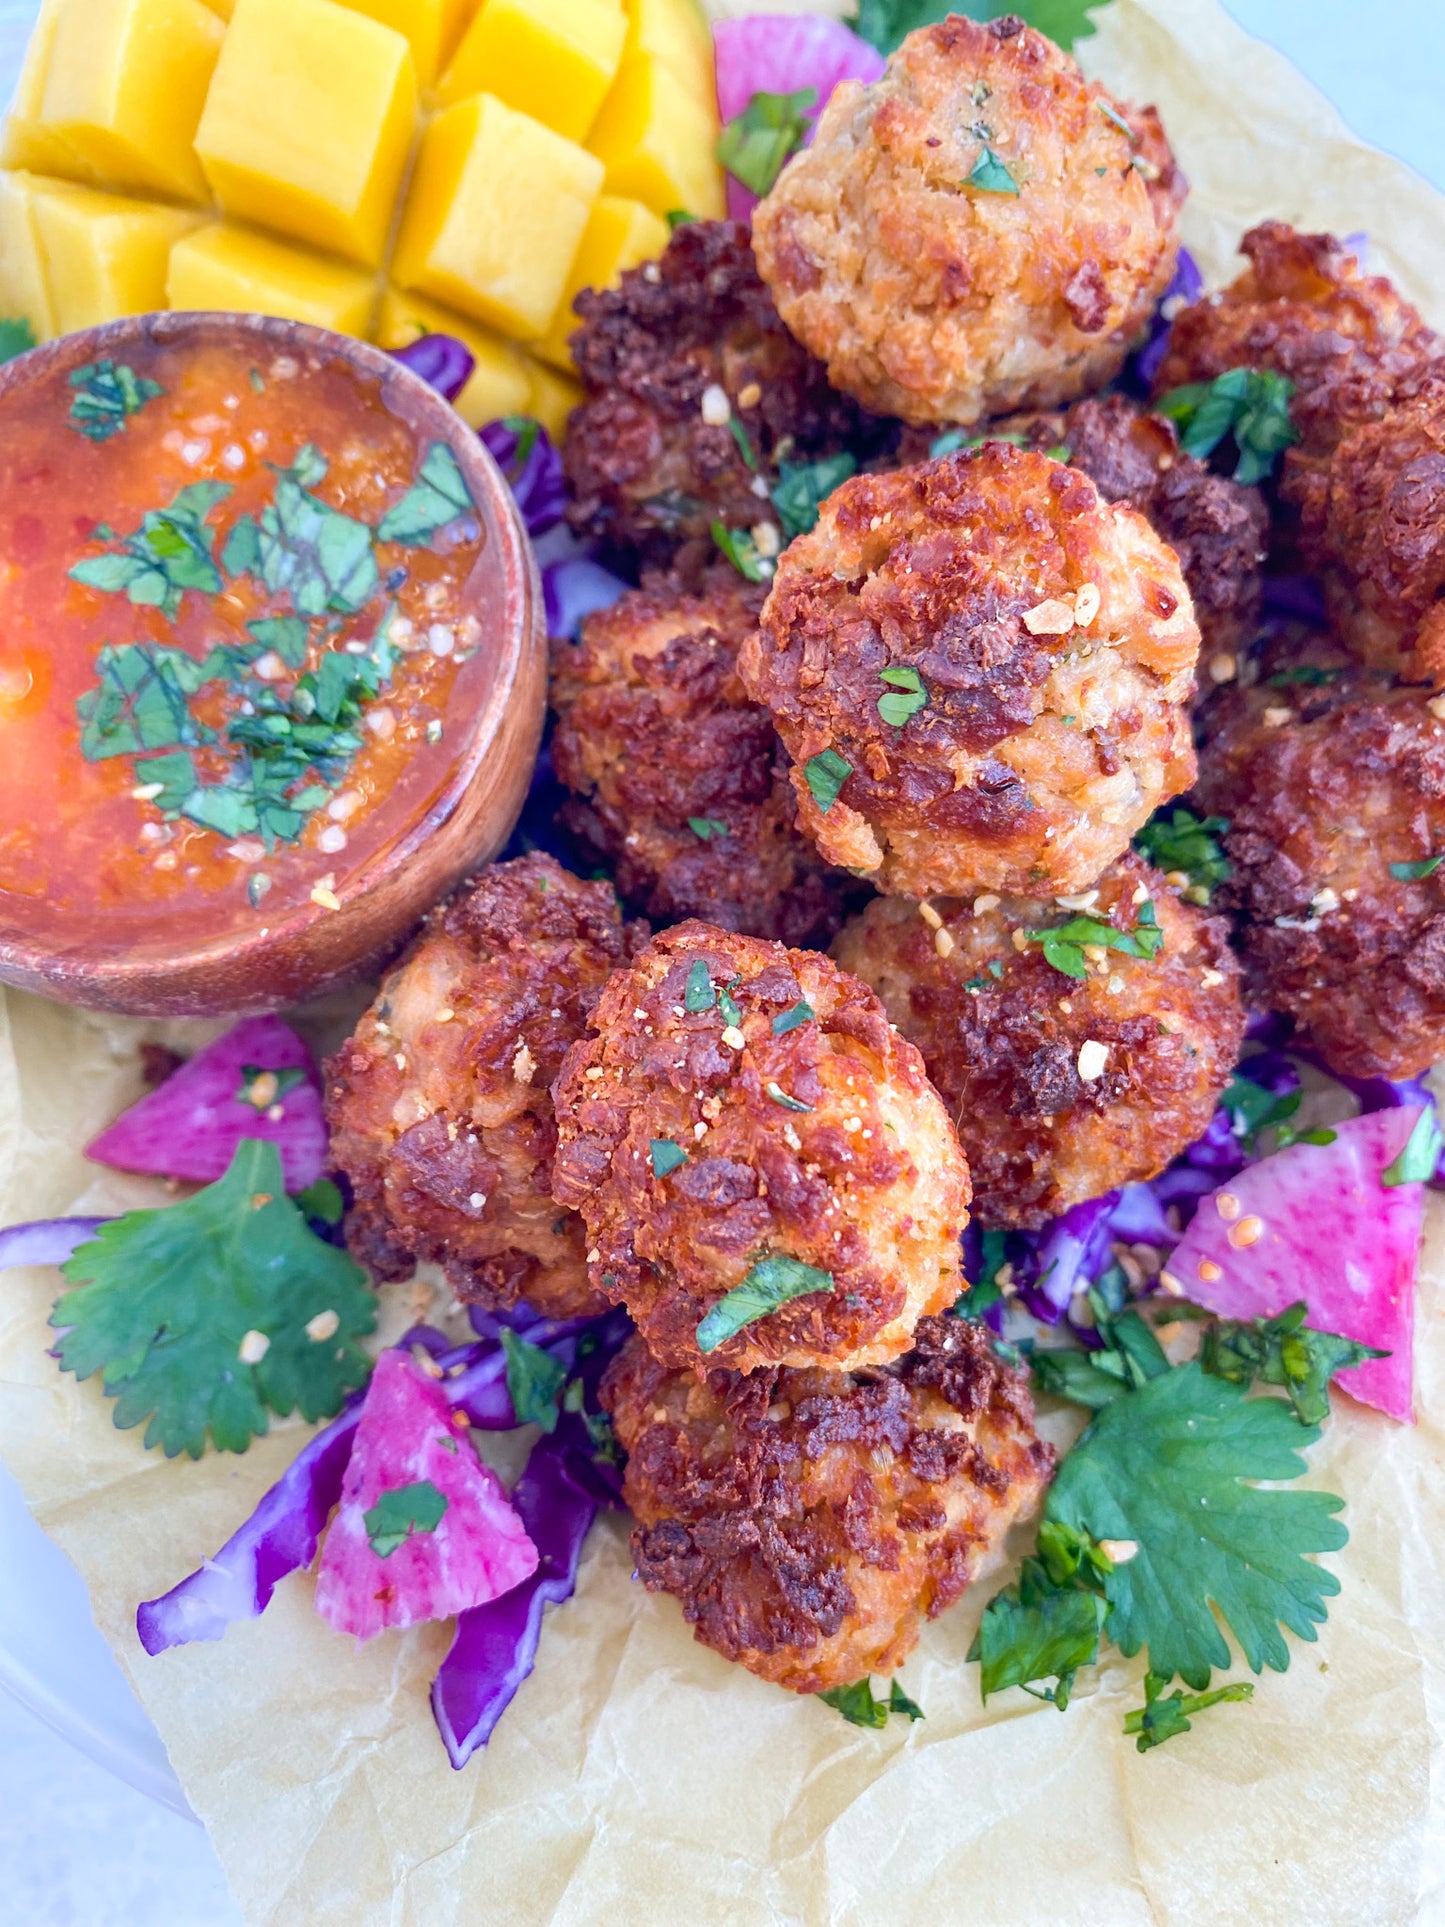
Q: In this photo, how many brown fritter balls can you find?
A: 12